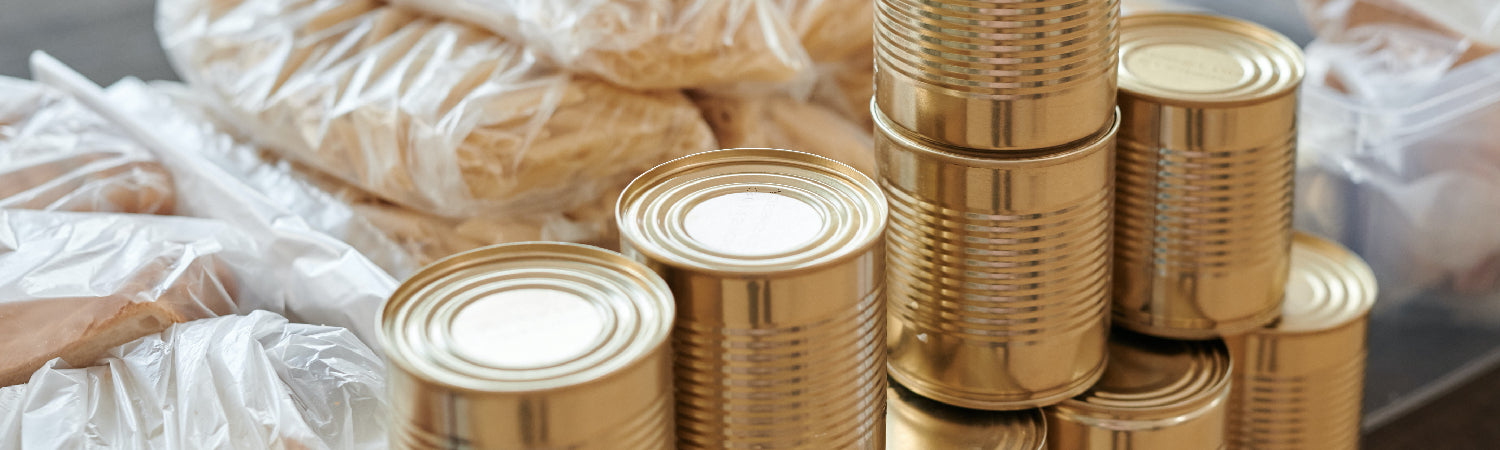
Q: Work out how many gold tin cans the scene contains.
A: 8